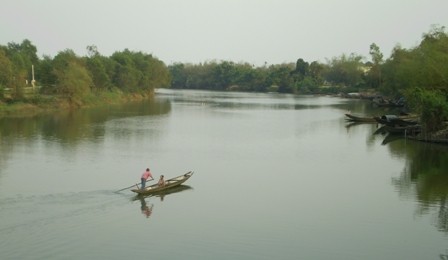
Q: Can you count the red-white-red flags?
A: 0